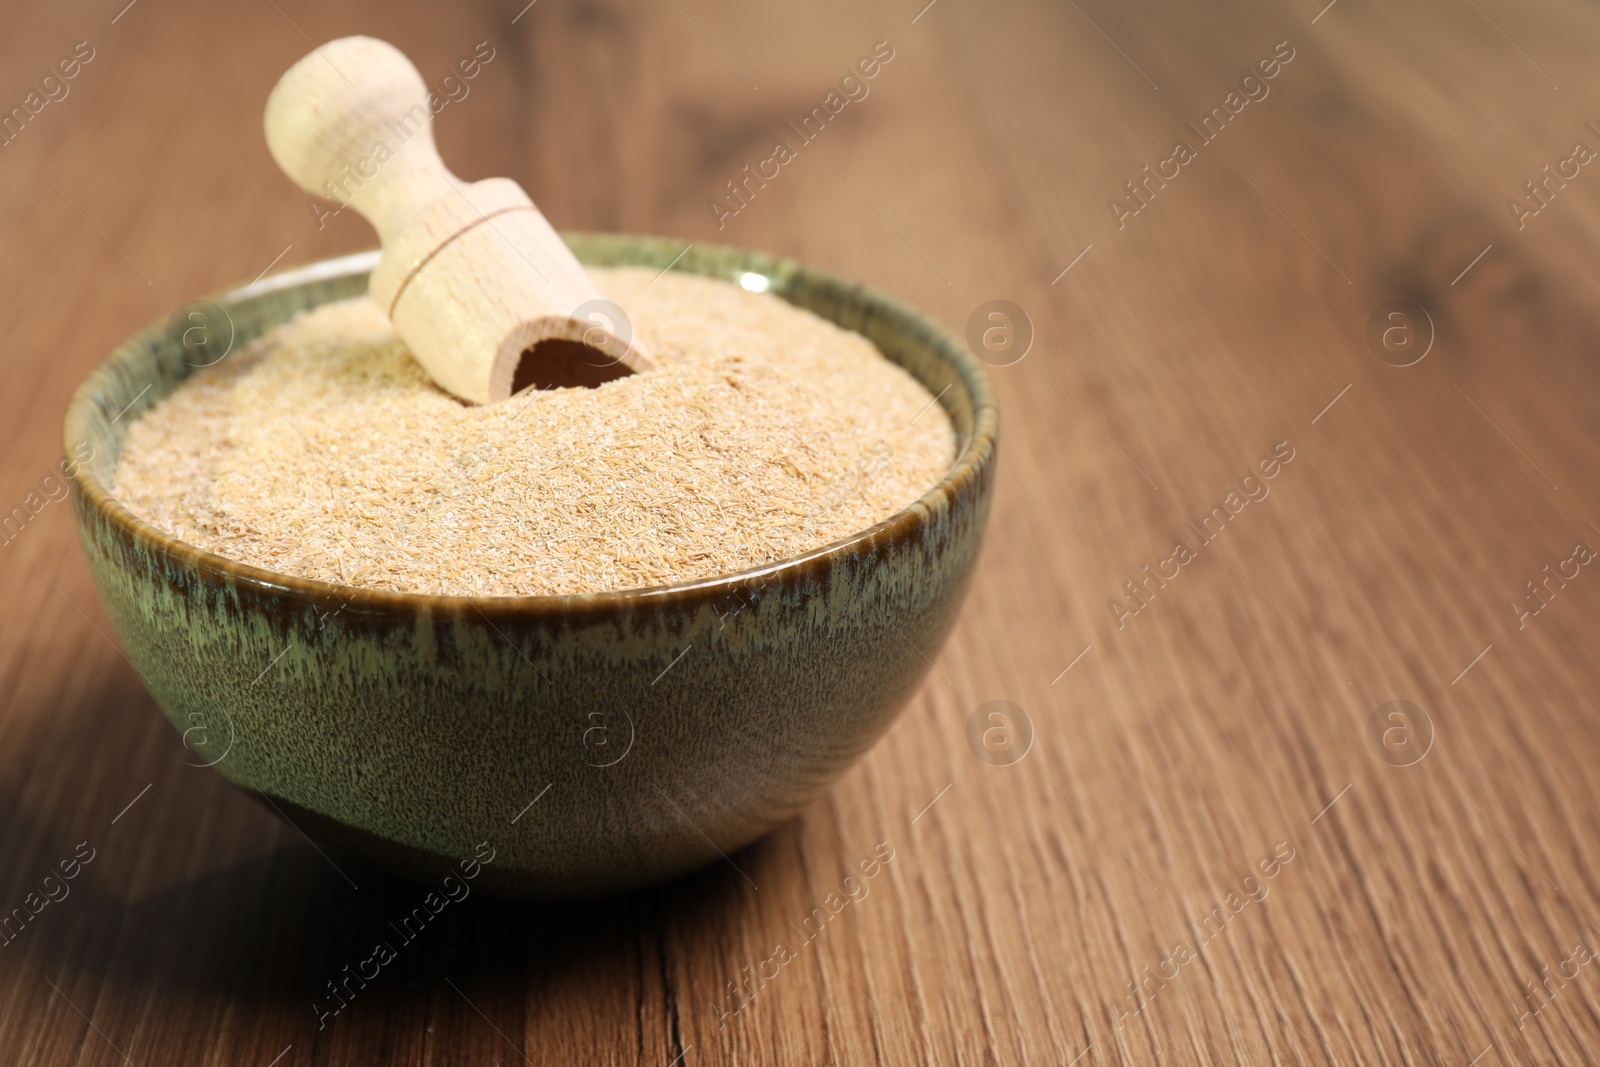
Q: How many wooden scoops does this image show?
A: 1